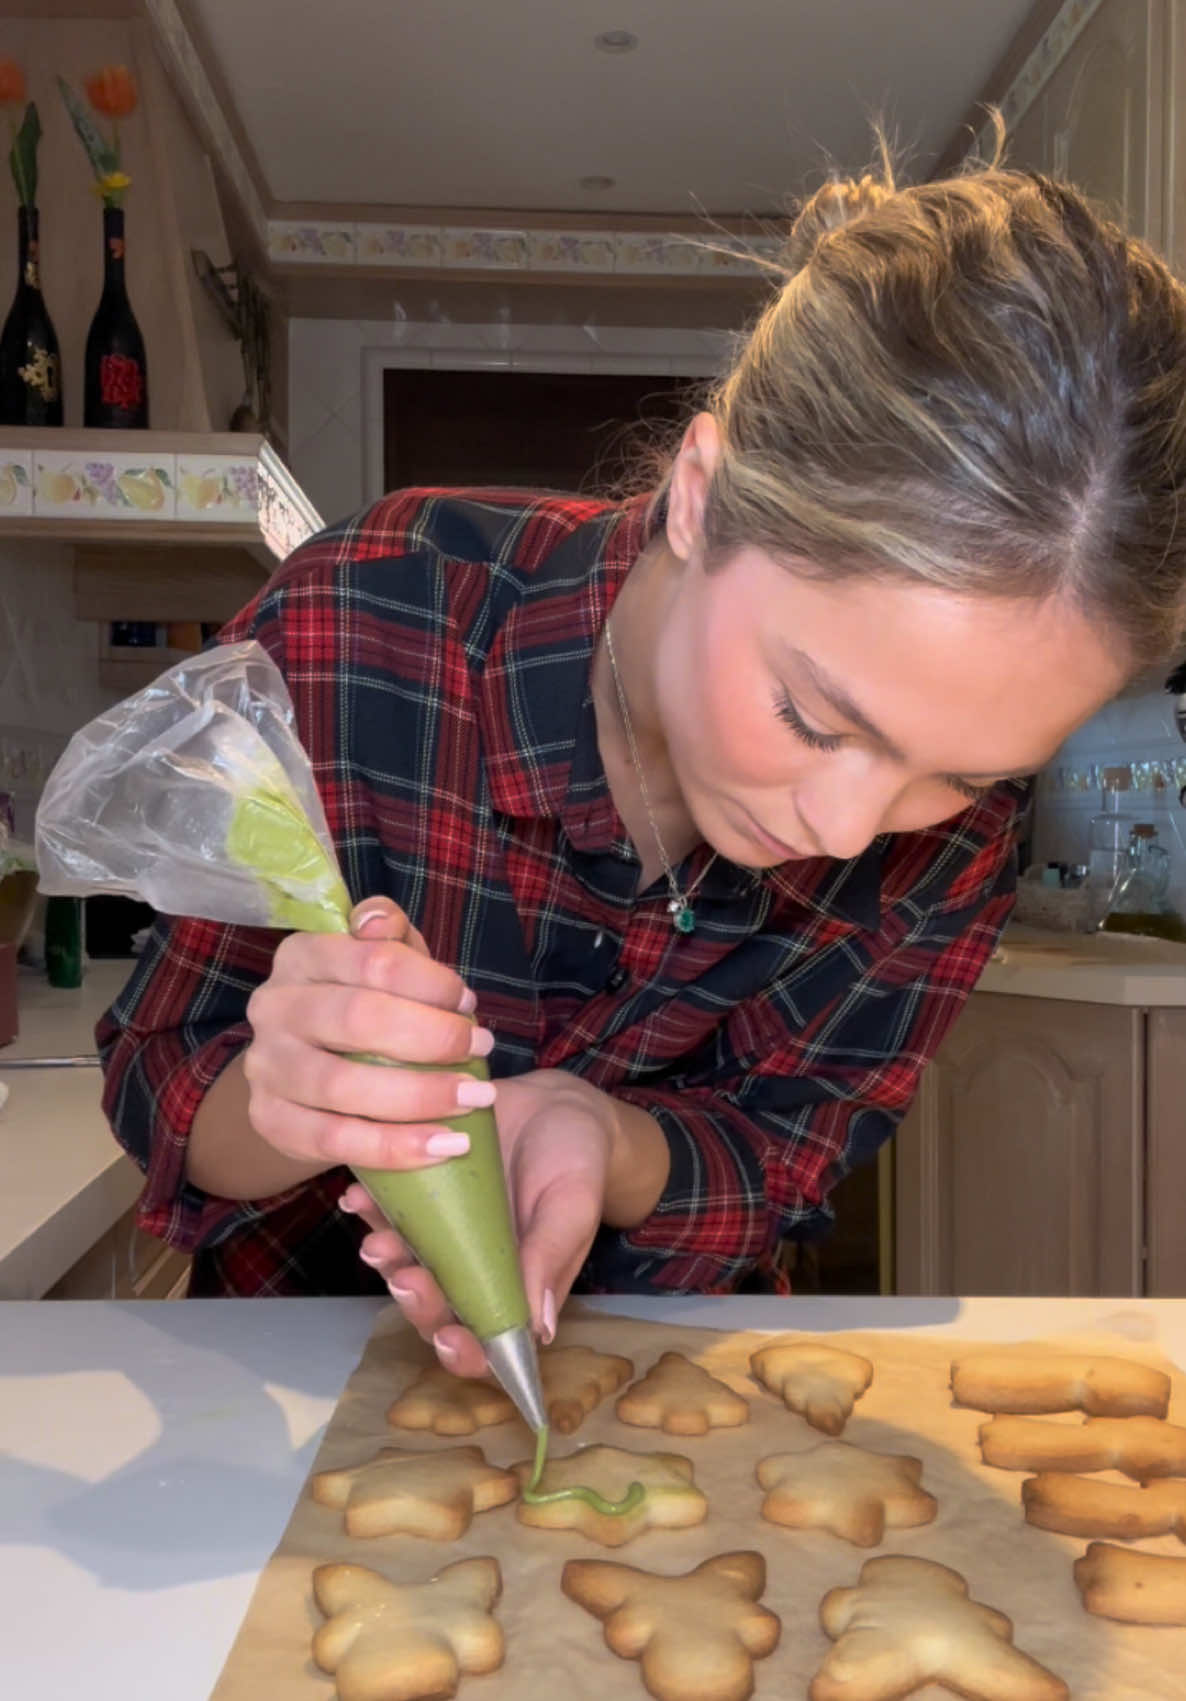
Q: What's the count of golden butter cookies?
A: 14